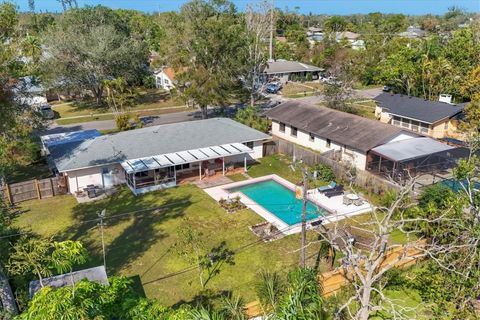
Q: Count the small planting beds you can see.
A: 2